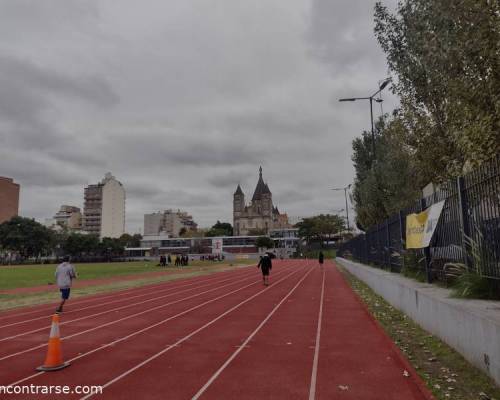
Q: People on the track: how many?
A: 3